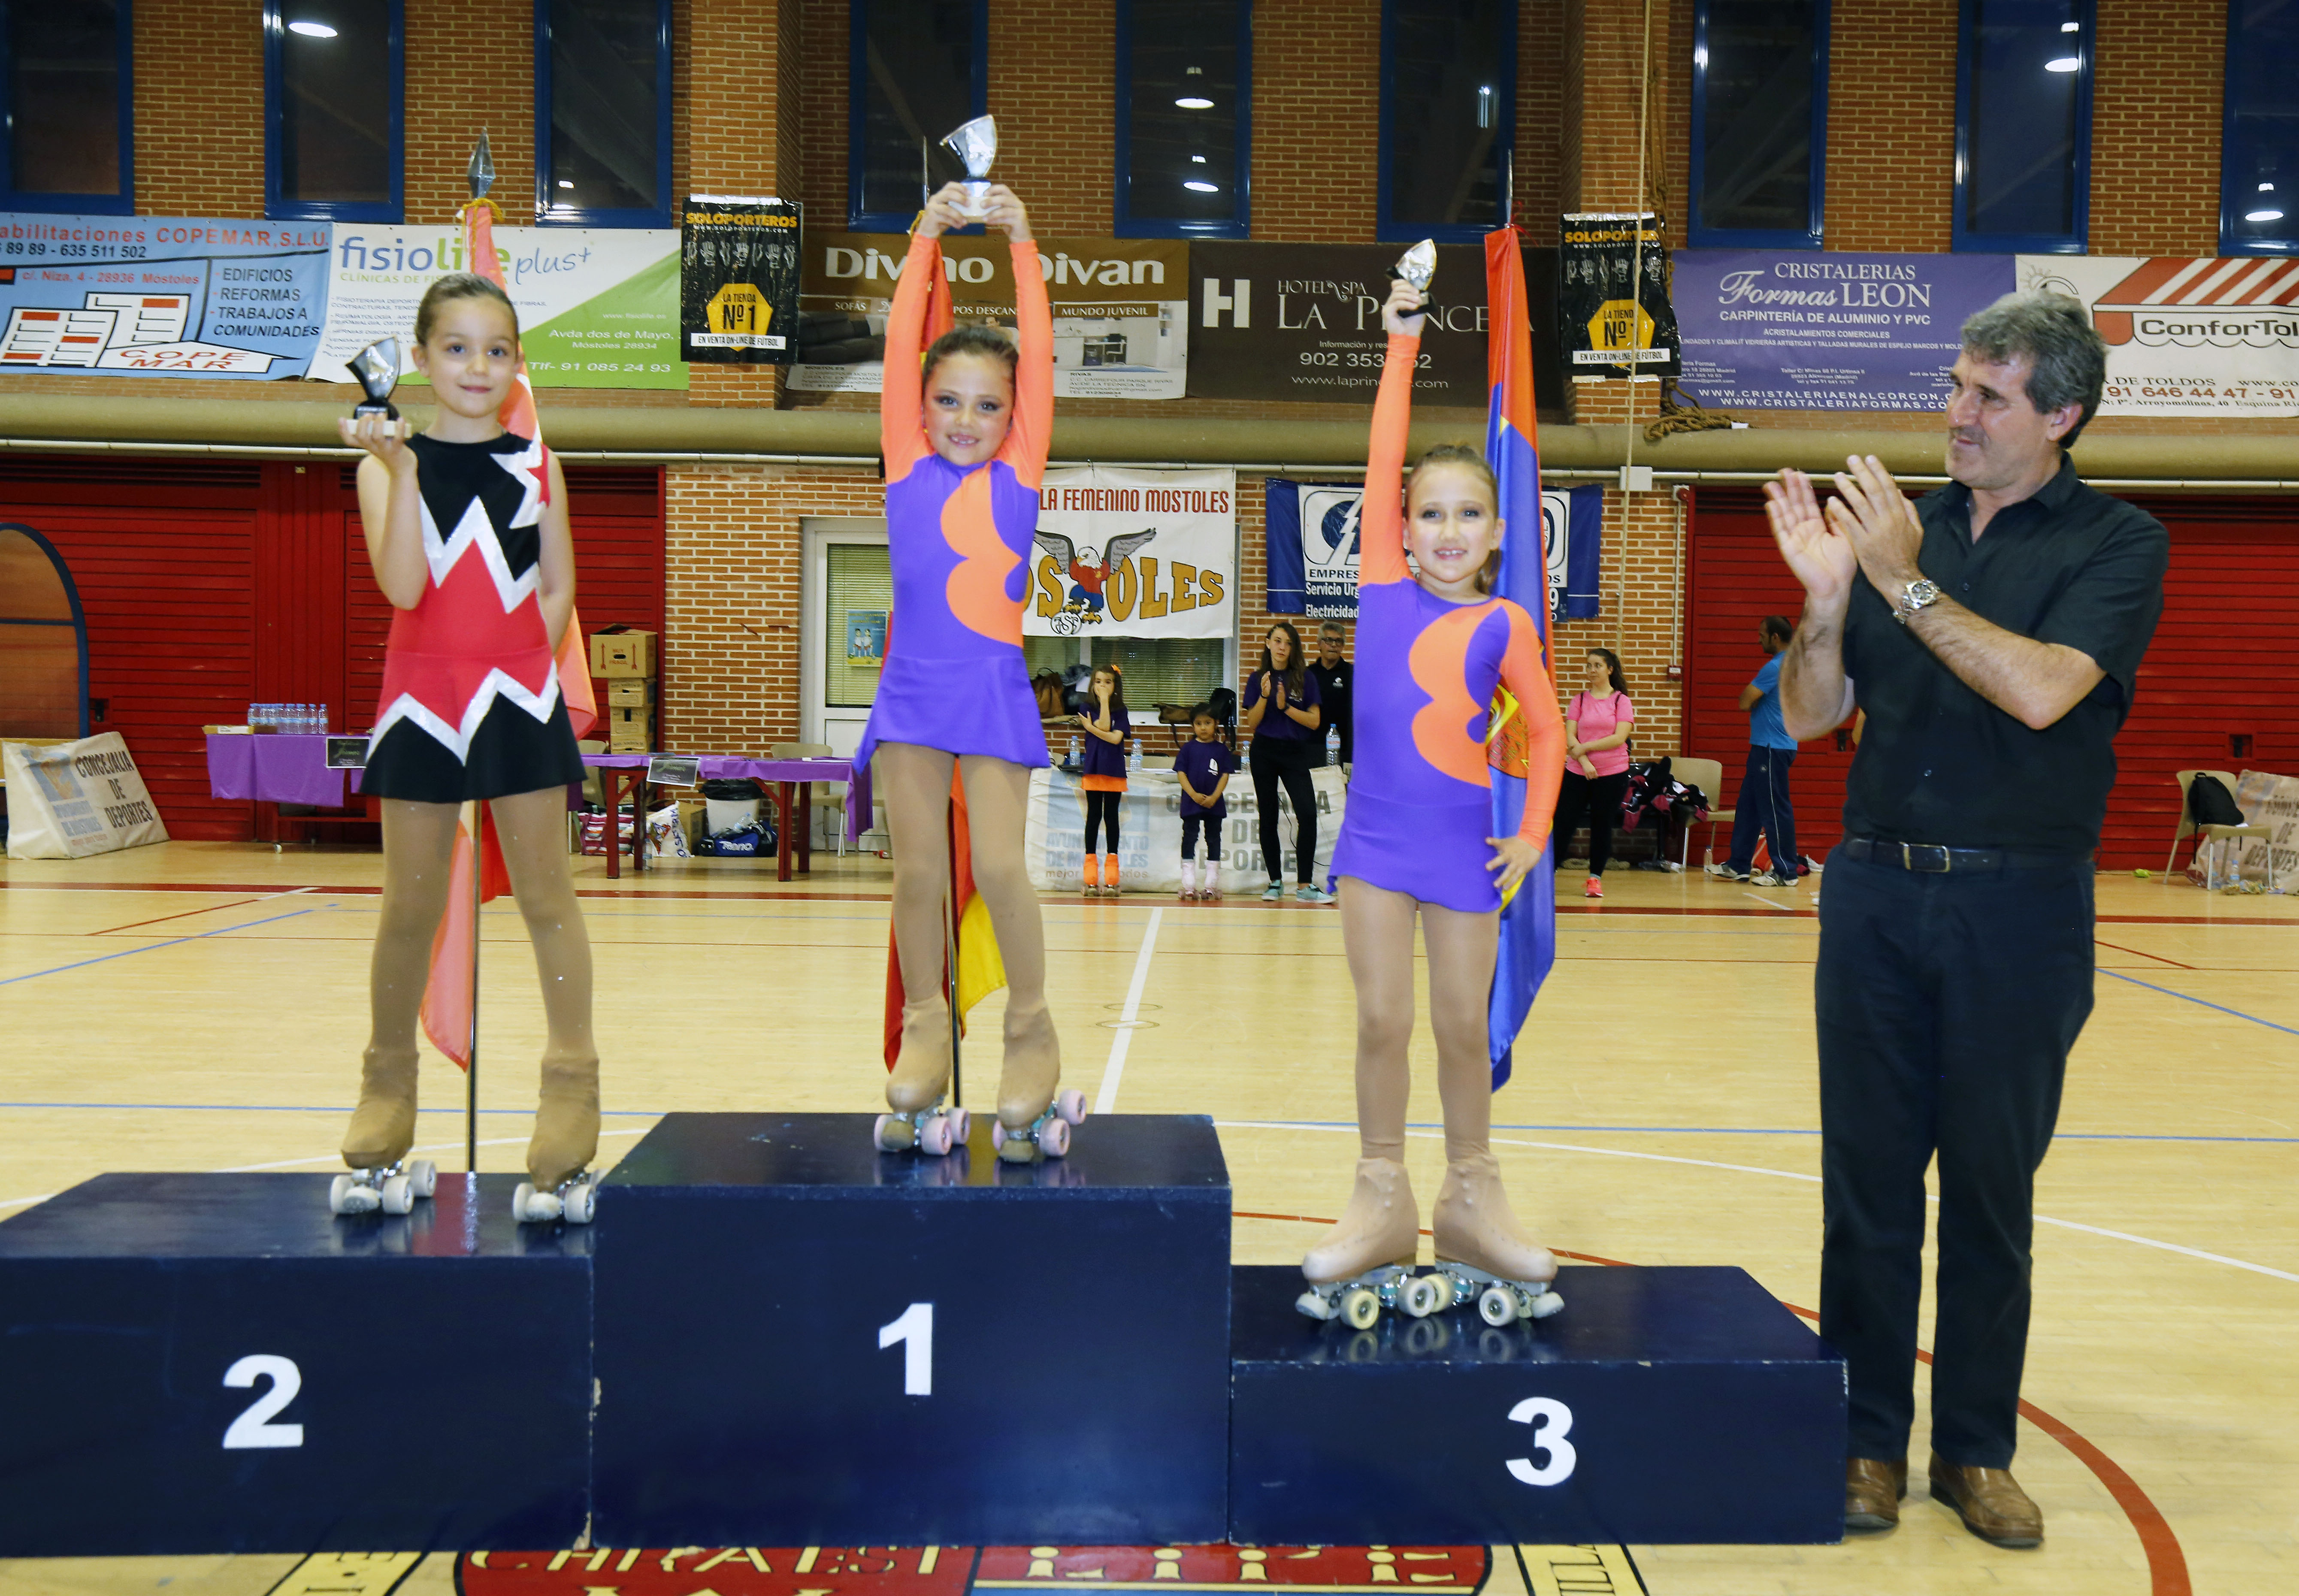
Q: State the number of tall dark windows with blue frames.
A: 9